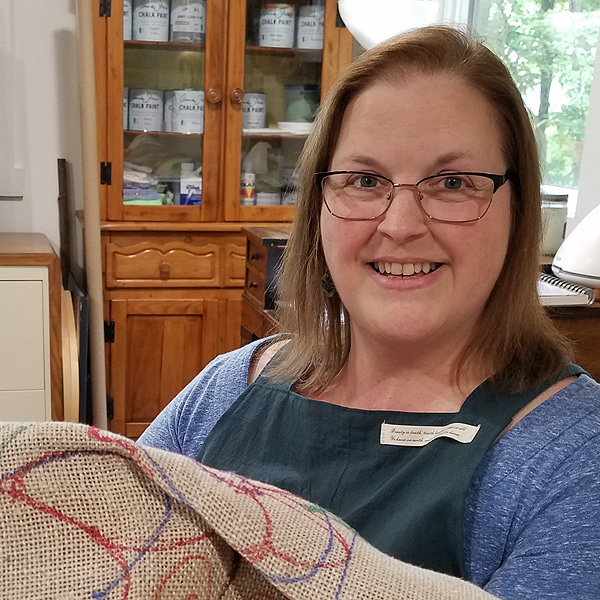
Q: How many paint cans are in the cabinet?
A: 10